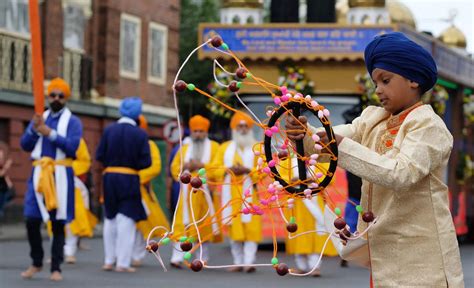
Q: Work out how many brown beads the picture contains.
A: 15